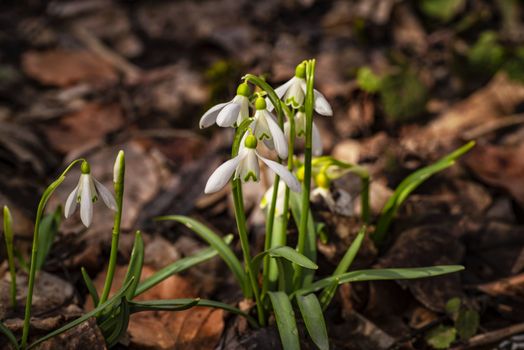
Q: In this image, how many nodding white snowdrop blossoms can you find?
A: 6